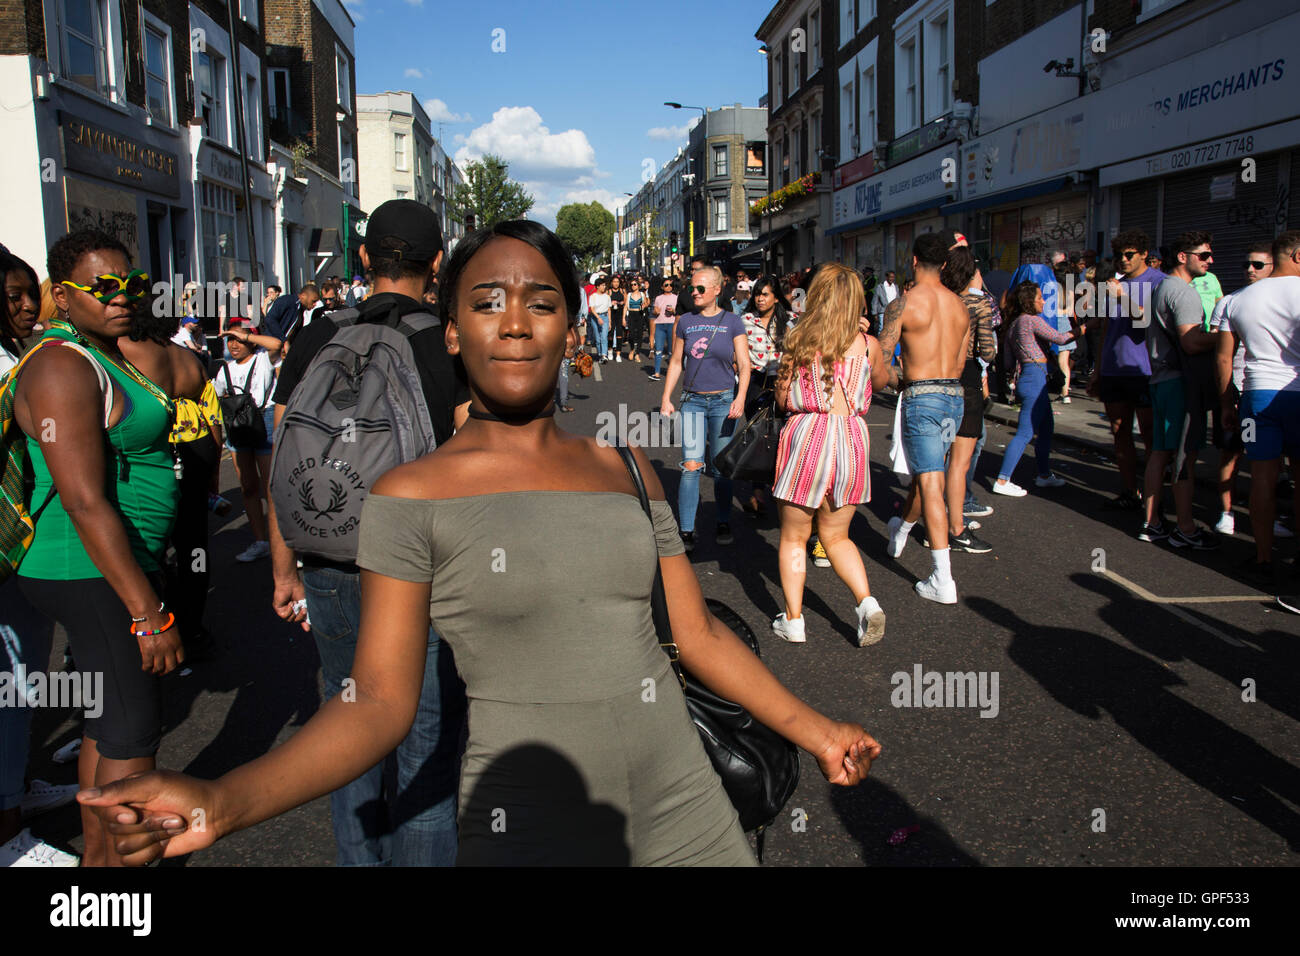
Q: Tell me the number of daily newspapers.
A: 0